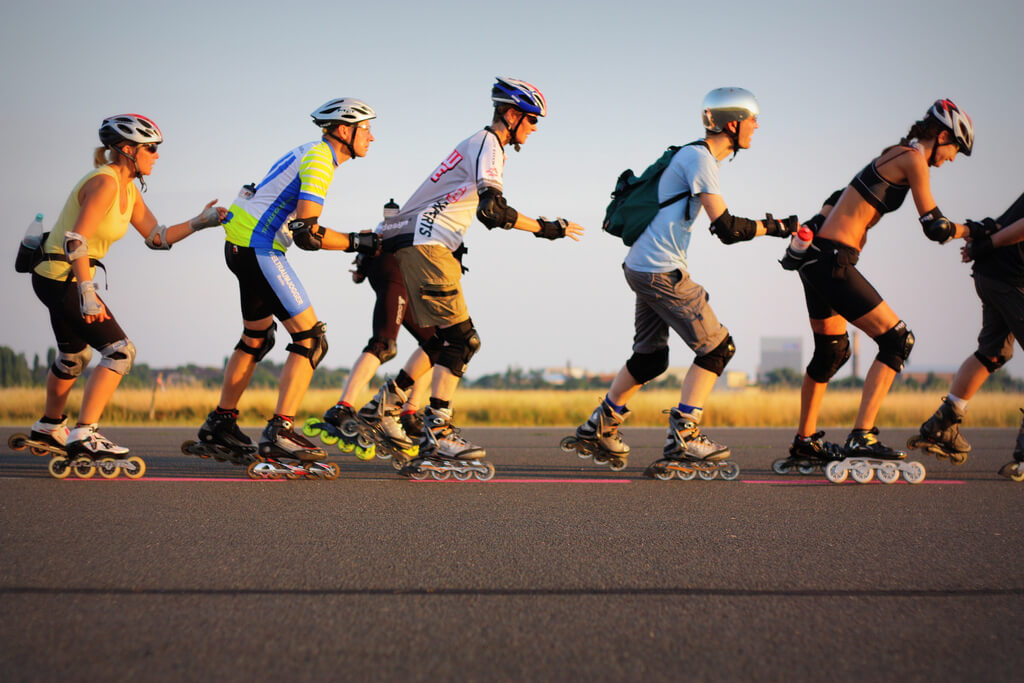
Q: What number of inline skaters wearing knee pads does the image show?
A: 7